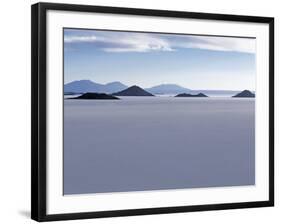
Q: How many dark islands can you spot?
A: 4